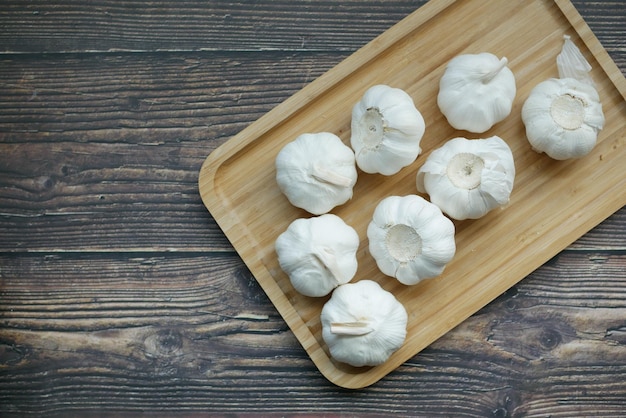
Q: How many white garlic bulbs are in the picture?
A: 8